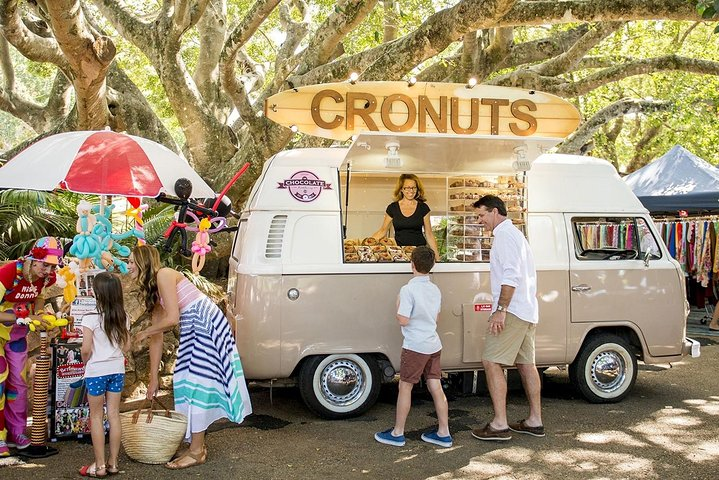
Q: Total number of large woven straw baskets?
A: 1